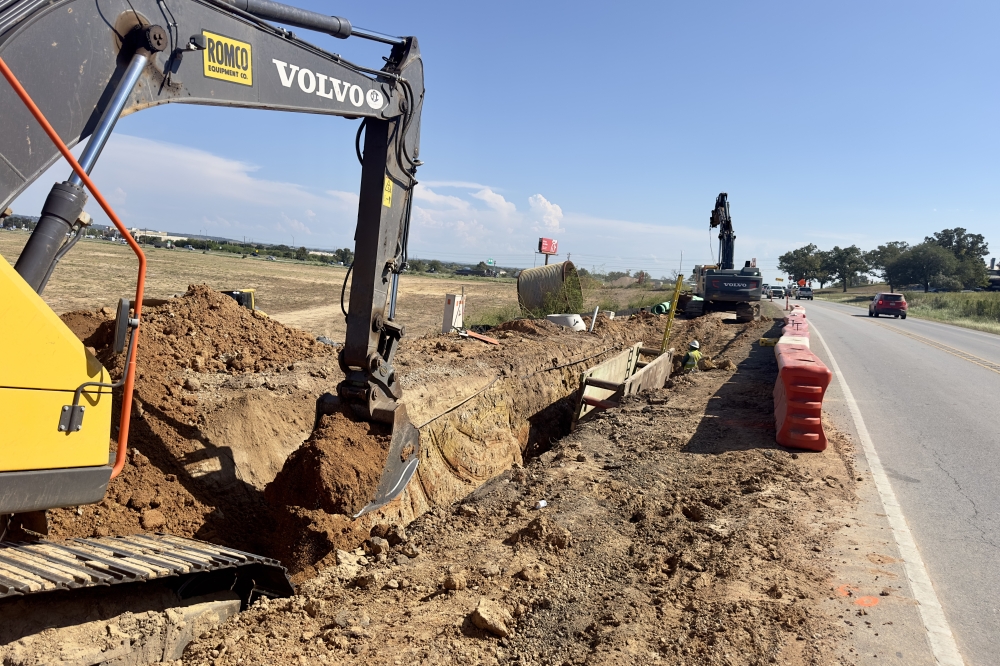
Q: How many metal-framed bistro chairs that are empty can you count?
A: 0